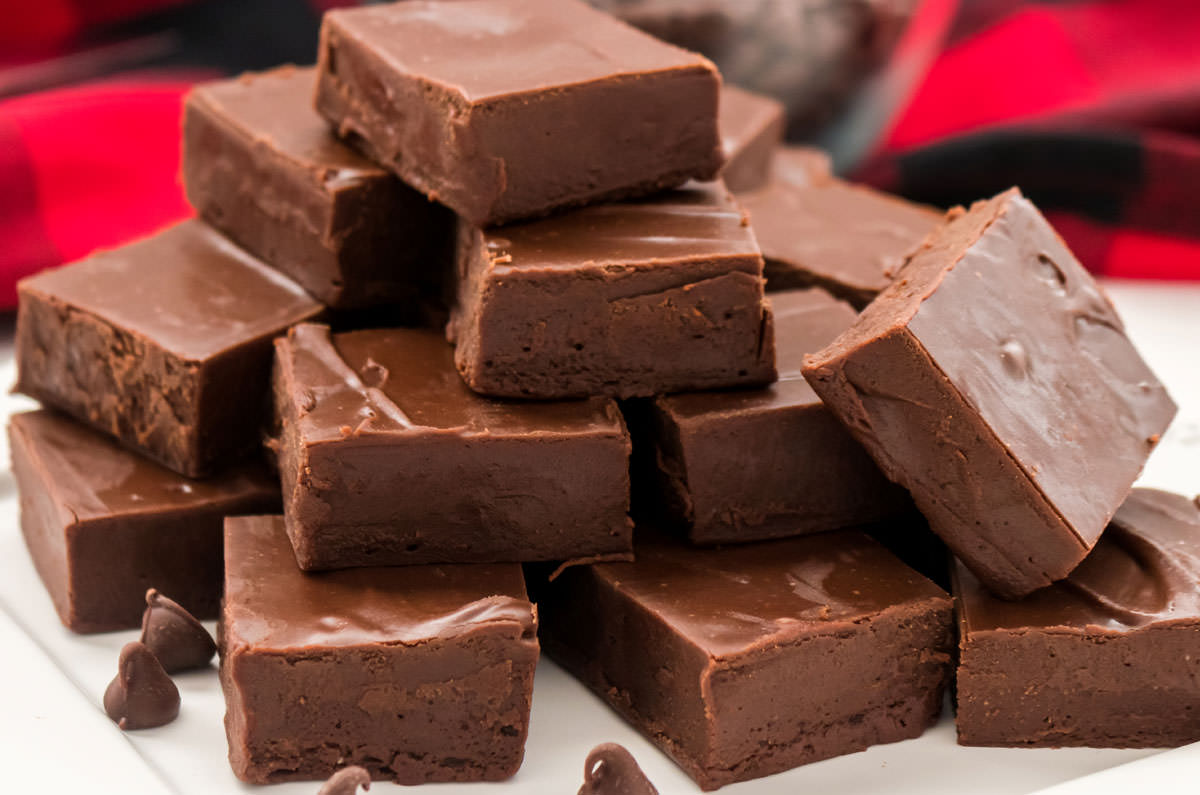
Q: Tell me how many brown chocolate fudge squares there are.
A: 14